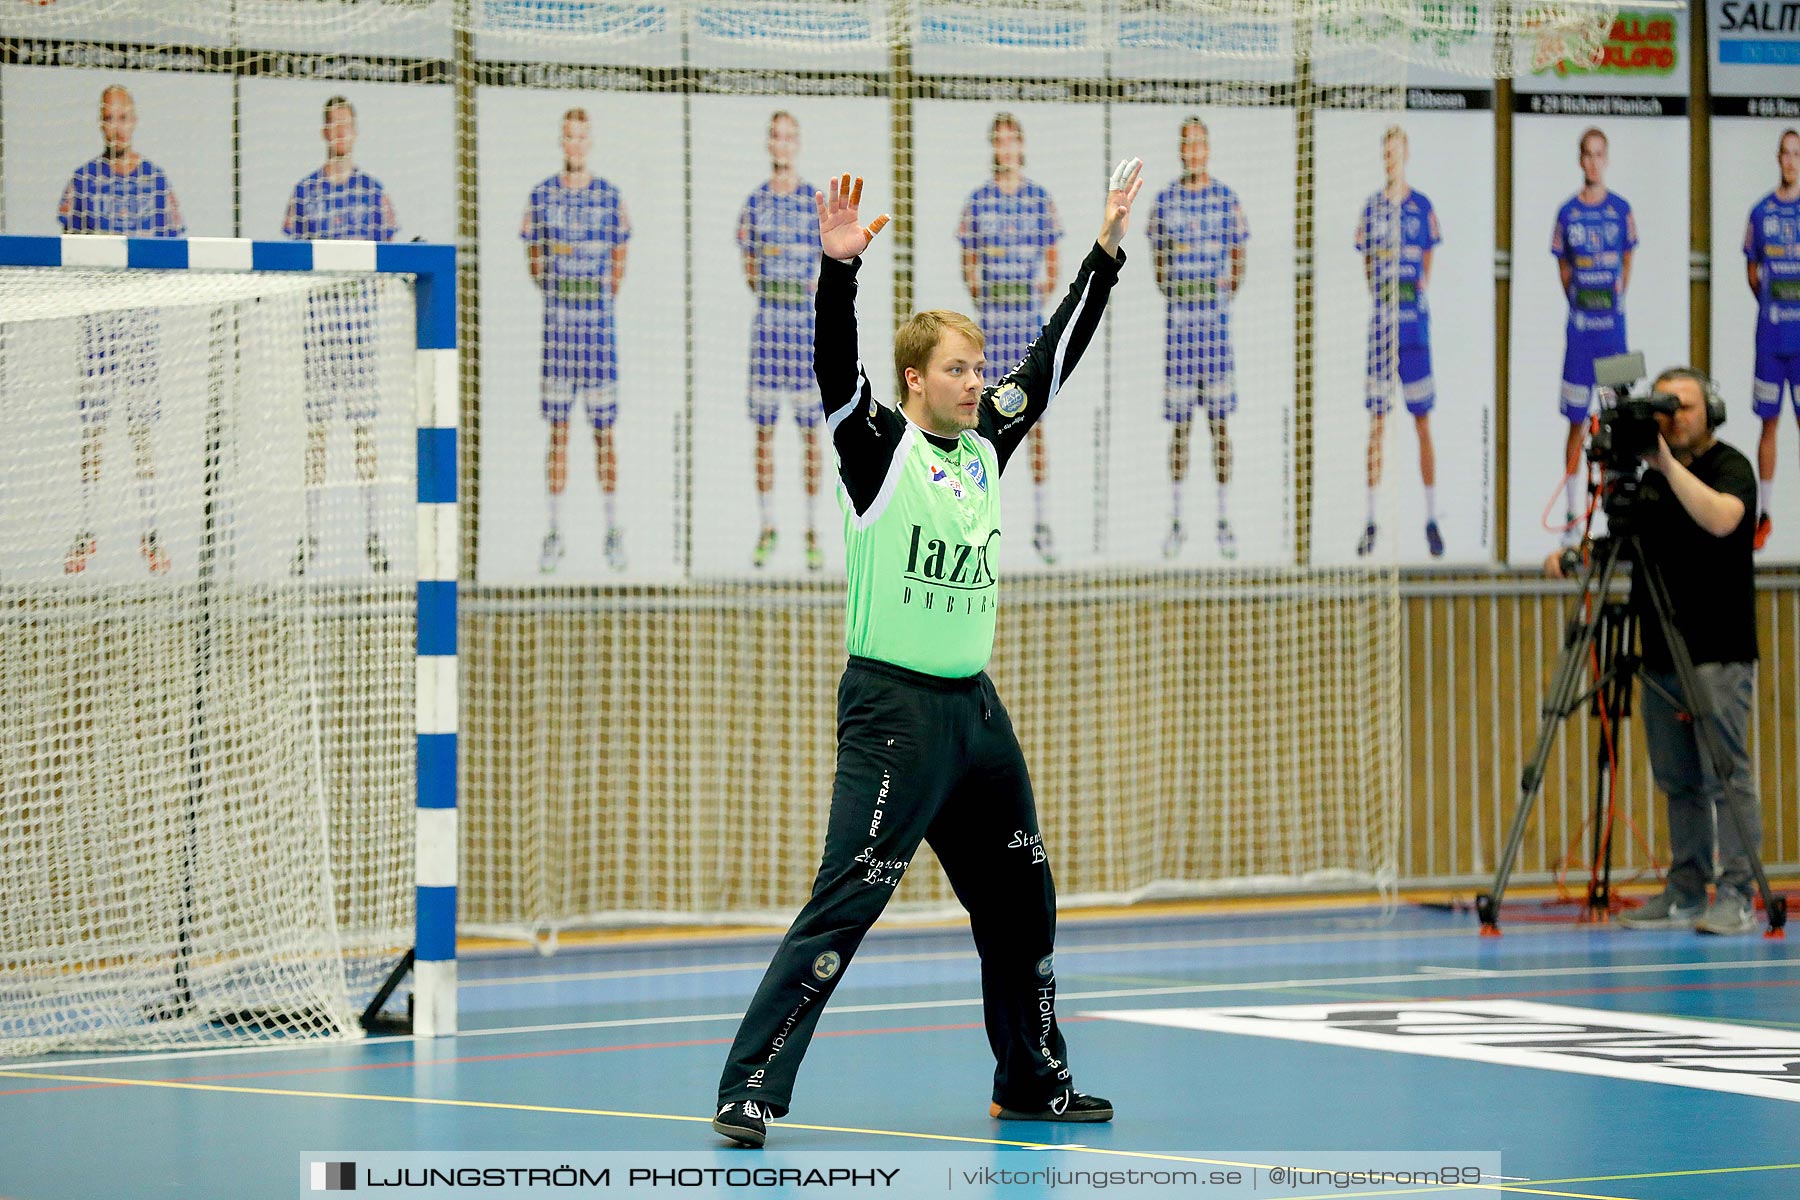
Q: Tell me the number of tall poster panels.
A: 9